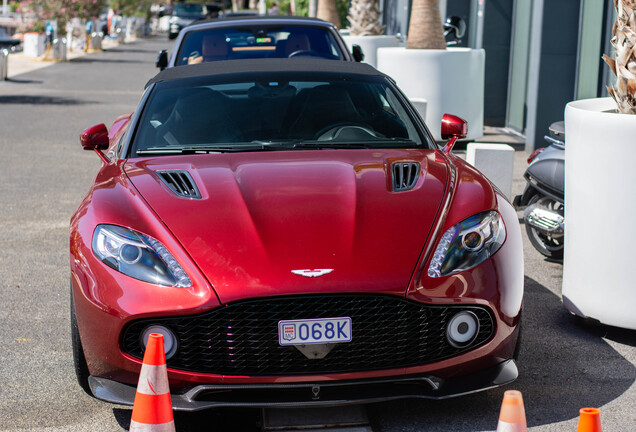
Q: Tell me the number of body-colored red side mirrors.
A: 2